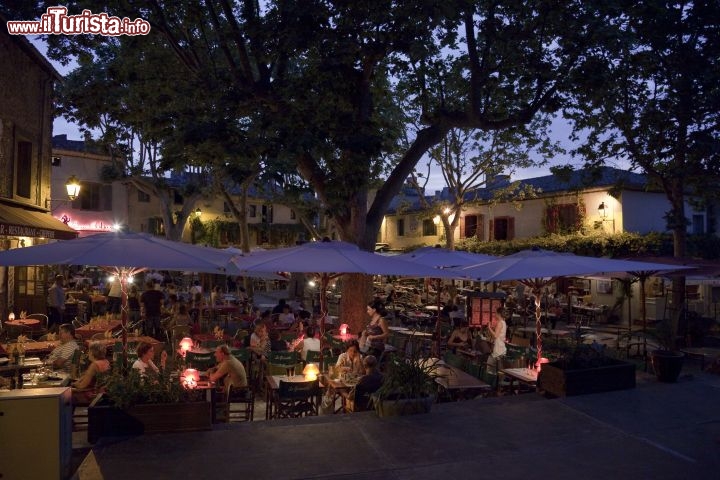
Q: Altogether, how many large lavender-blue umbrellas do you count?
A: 4